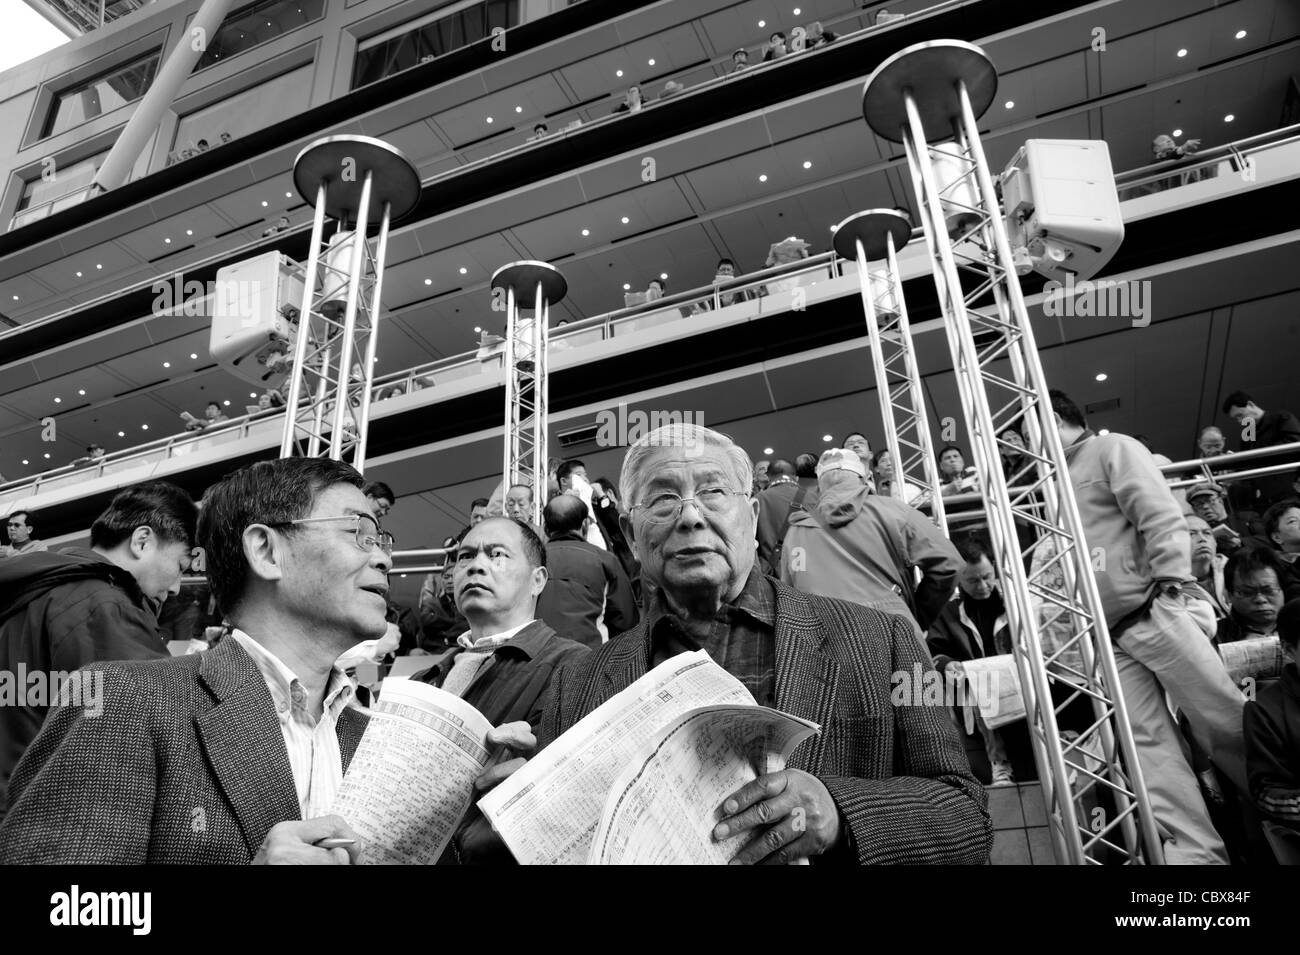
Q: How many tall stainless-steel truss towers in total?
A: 4